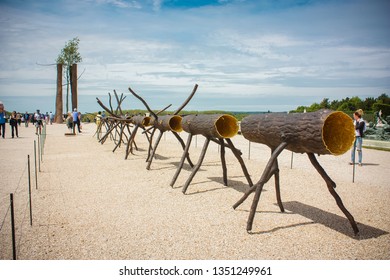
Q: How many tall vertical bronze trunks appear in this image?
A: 2